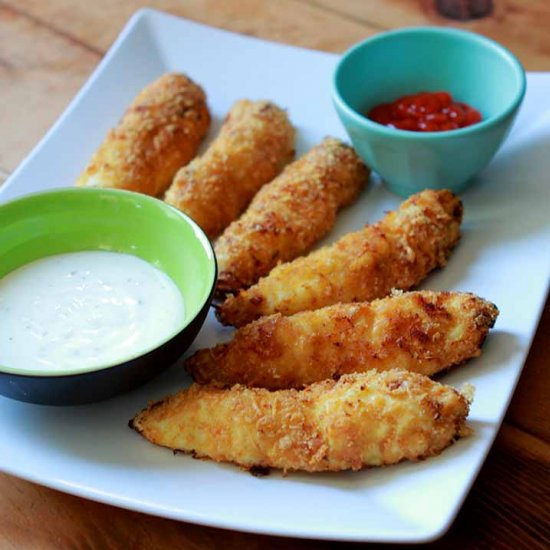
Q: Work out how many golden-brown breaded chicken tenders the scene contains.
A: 6